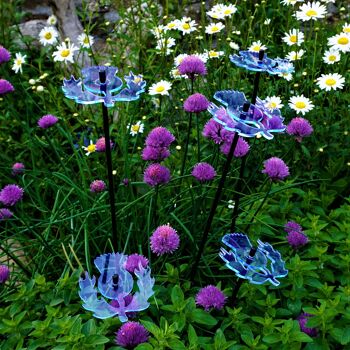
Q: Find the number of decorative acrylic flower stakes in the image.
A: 5